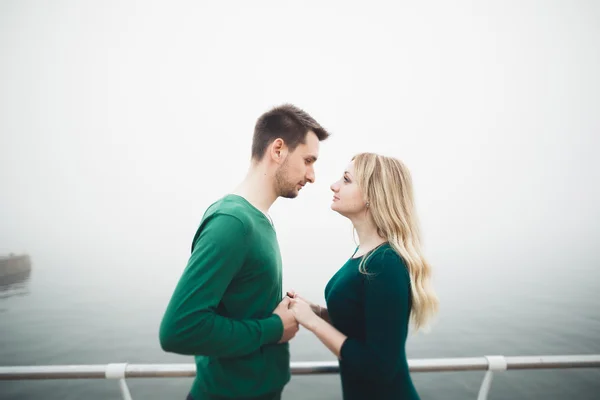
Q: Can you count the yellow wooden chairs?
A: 0